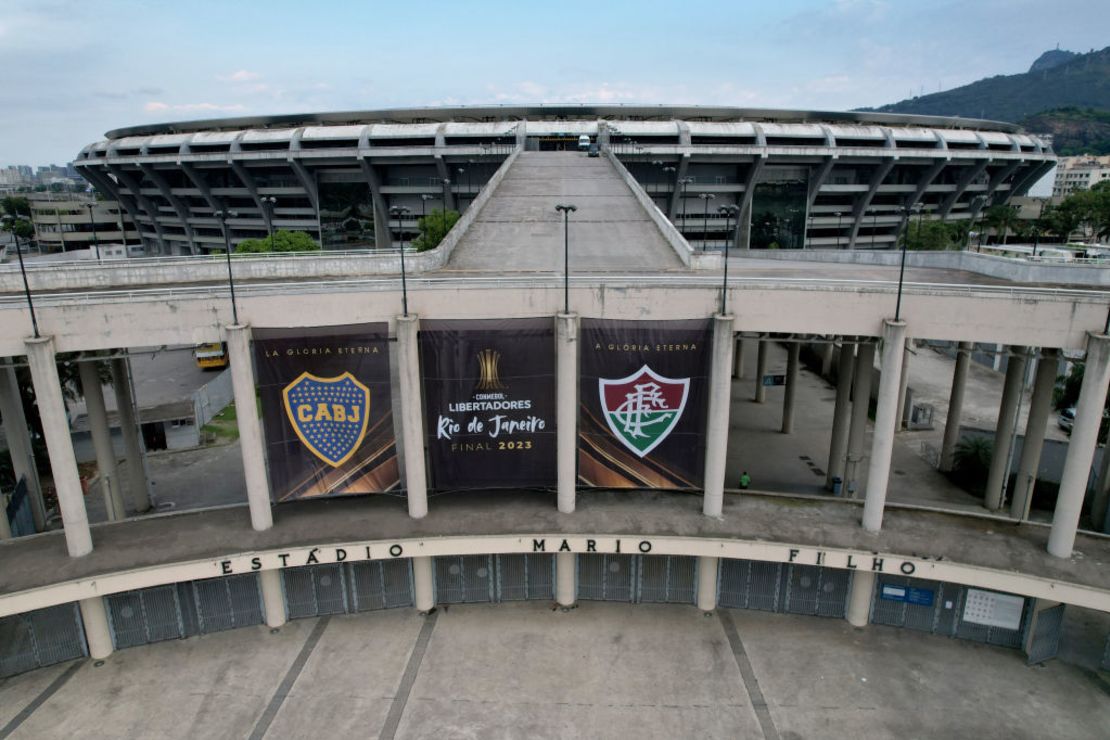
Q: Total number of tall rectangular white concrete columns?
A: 7